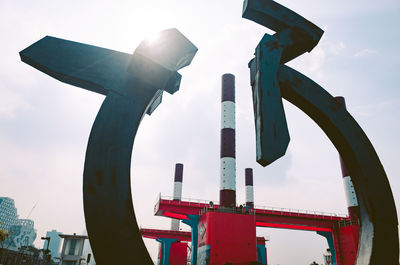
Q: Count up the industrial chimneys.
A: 4